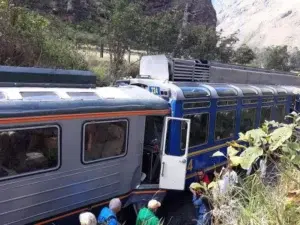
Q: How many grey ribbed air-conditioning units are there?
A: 1